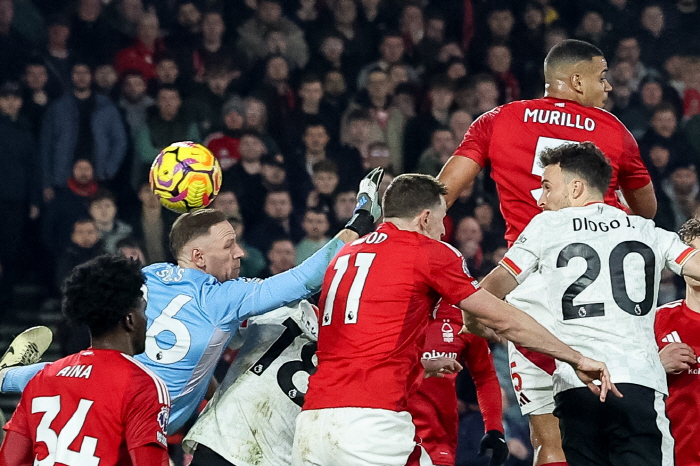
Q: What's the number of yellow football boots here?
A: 1